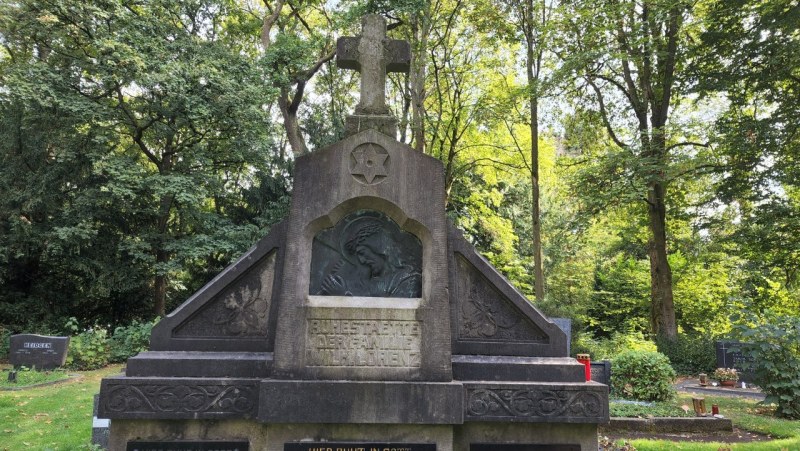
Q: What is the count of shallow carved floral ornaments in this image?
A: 4